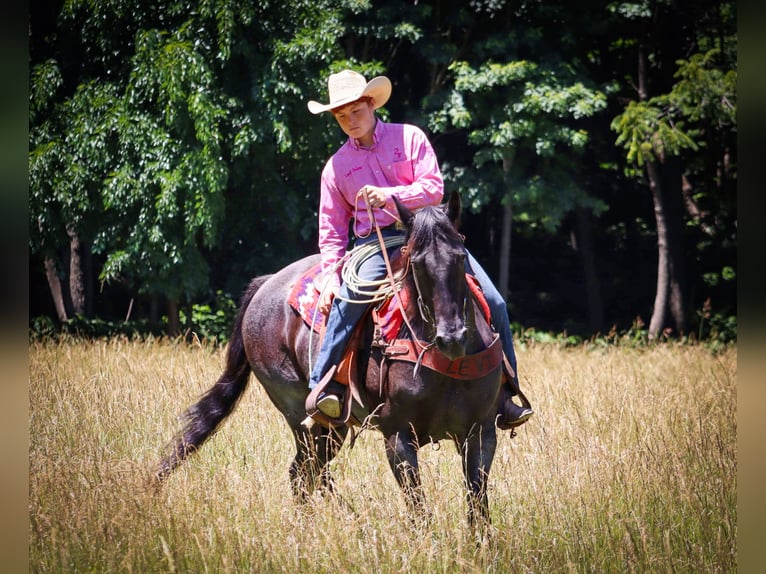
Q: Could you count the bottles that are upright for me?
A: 0